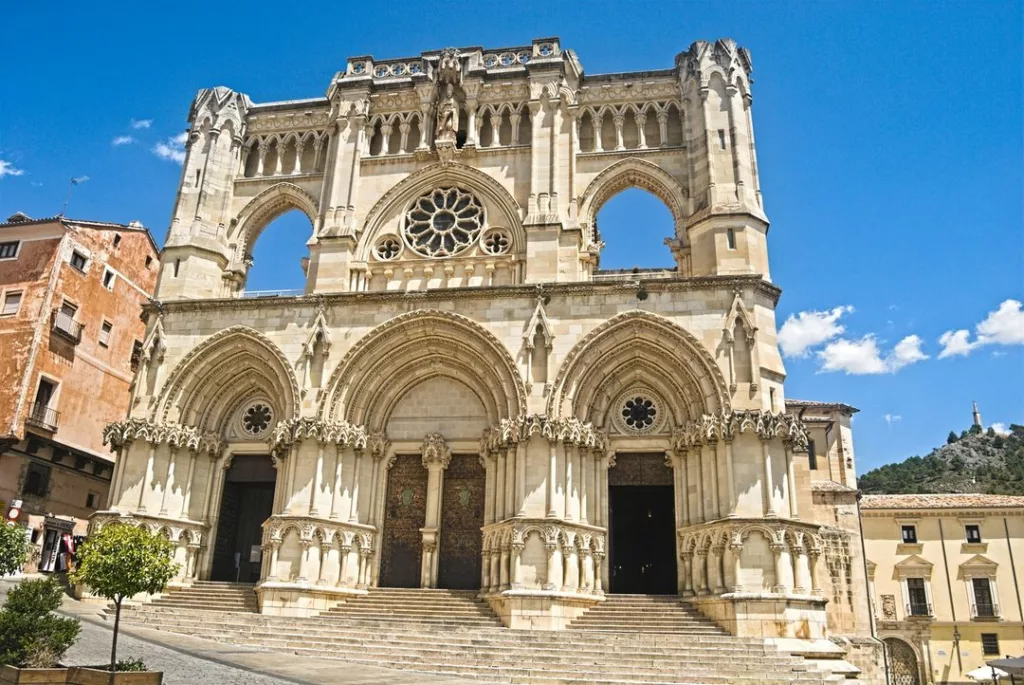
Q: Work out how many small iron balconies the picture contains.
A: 4